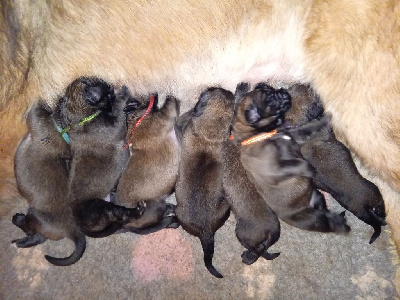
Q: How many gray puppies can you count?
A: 7